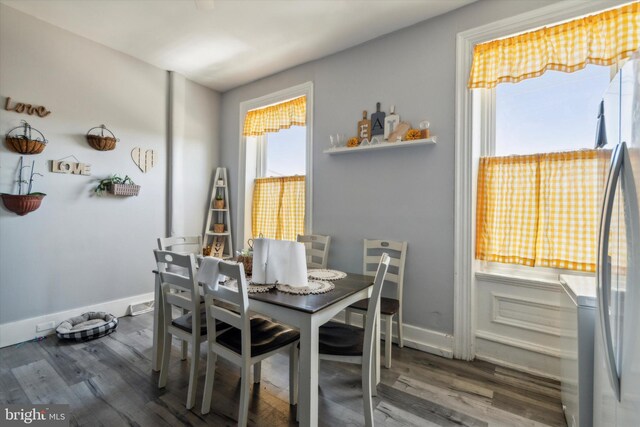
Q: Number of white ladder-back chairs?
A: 6